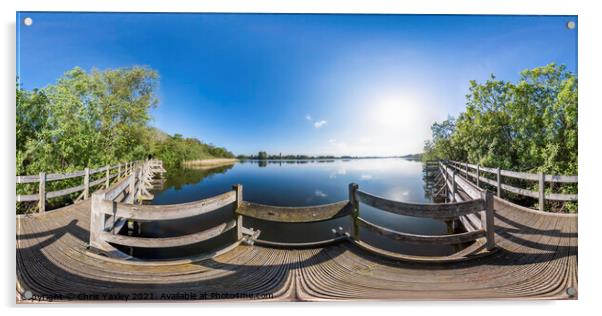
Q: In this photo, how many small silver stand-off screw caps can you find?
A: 4